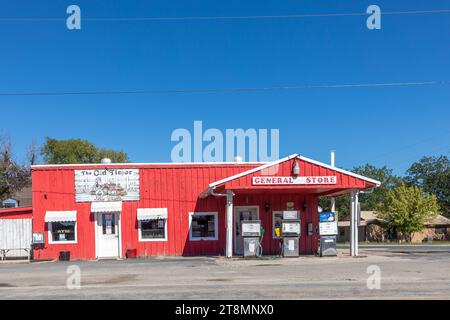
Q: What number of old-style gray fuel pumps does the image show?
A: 3